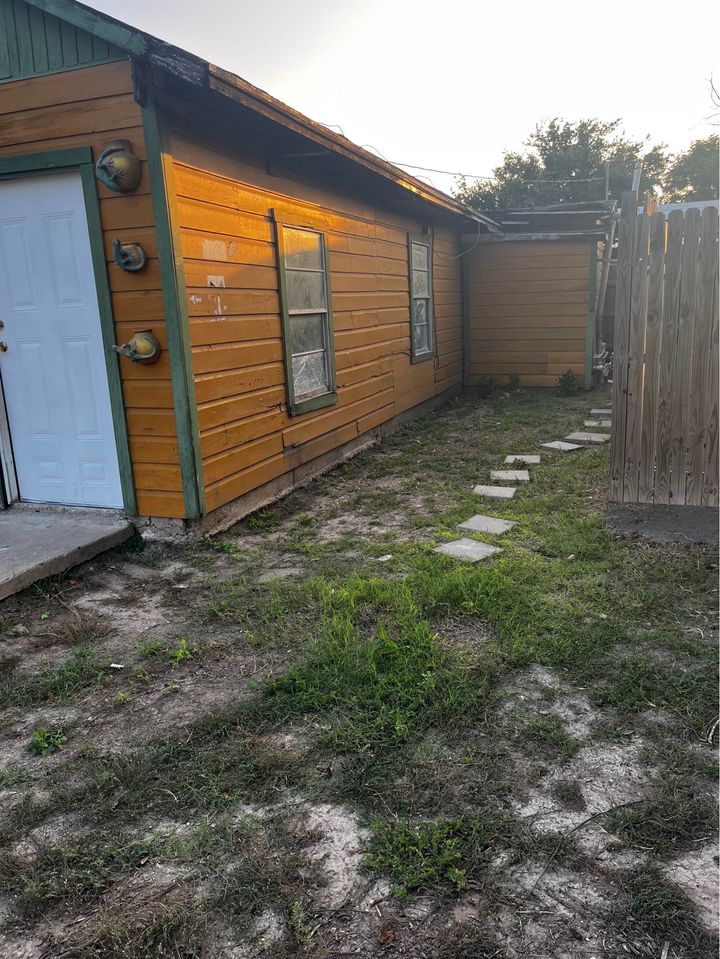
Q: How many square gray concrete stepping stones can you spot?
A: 9